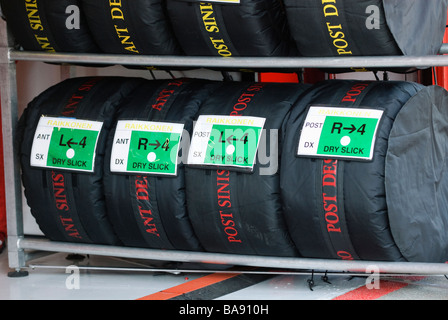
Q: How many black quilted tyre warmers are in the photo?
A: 8